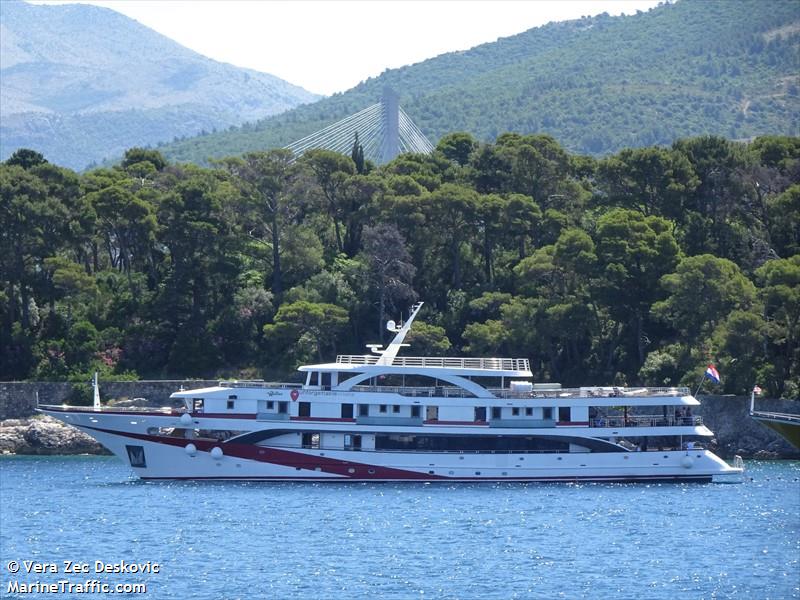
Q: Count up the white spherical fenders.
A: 4